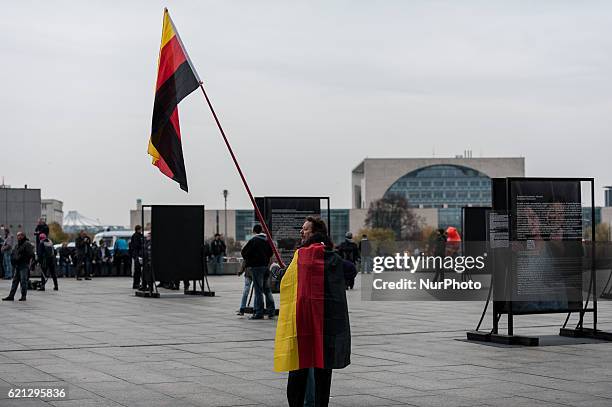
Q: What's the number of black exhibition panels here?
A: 4